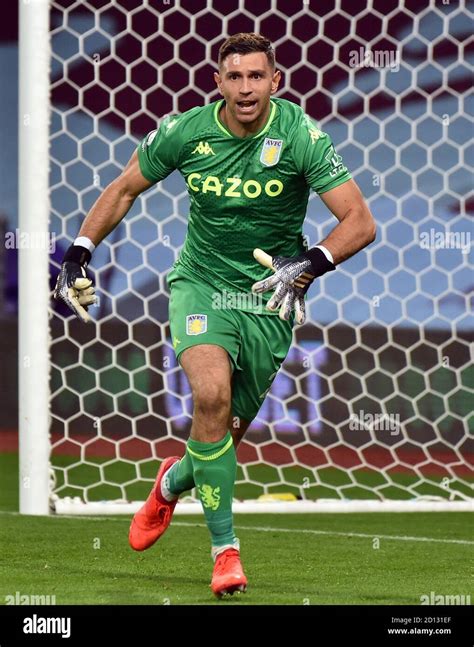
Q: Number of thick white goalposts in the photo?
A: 1